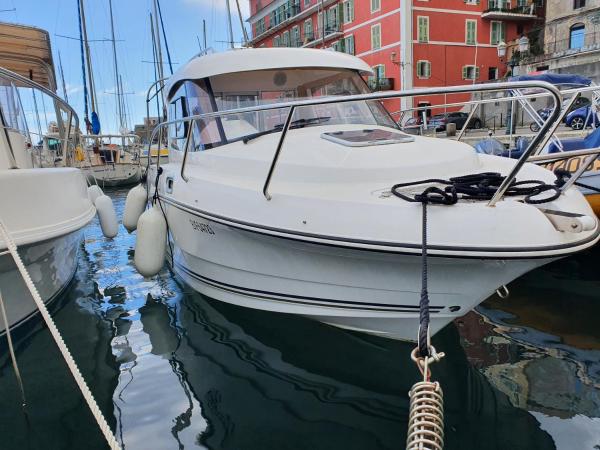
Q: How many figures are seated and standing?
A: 0